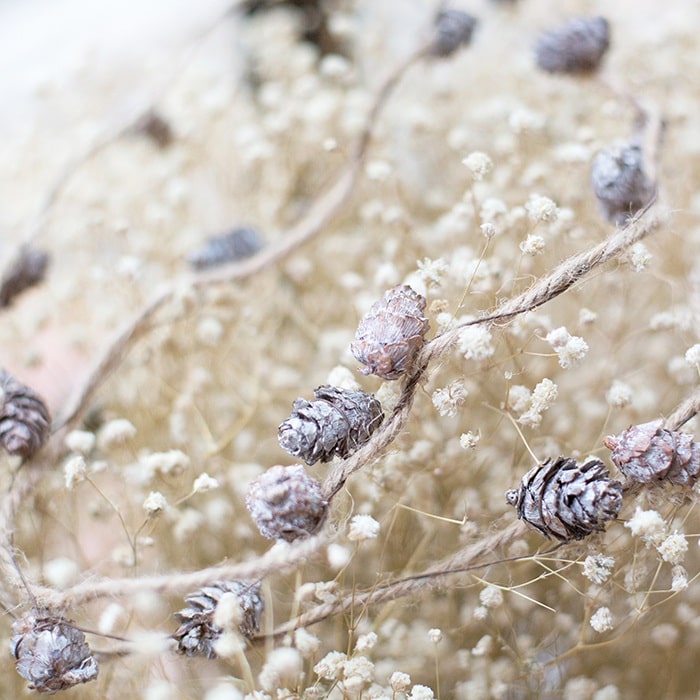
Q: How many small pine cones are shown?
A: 14